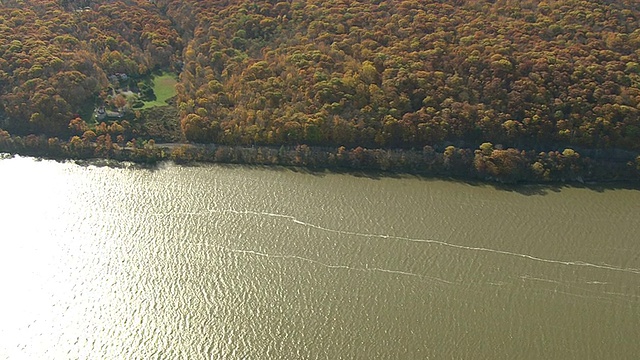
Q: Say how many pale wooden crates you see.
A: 0